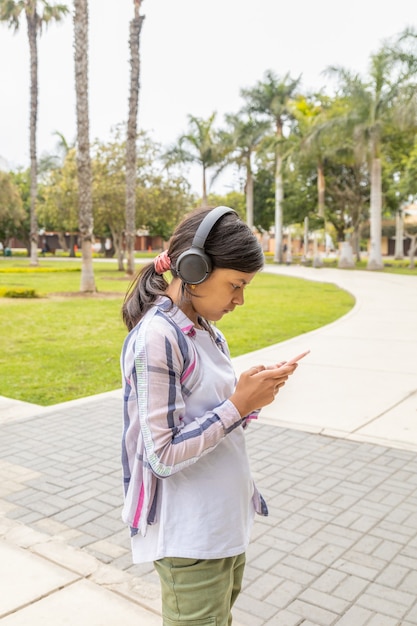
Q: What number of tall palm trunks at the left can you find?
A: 3